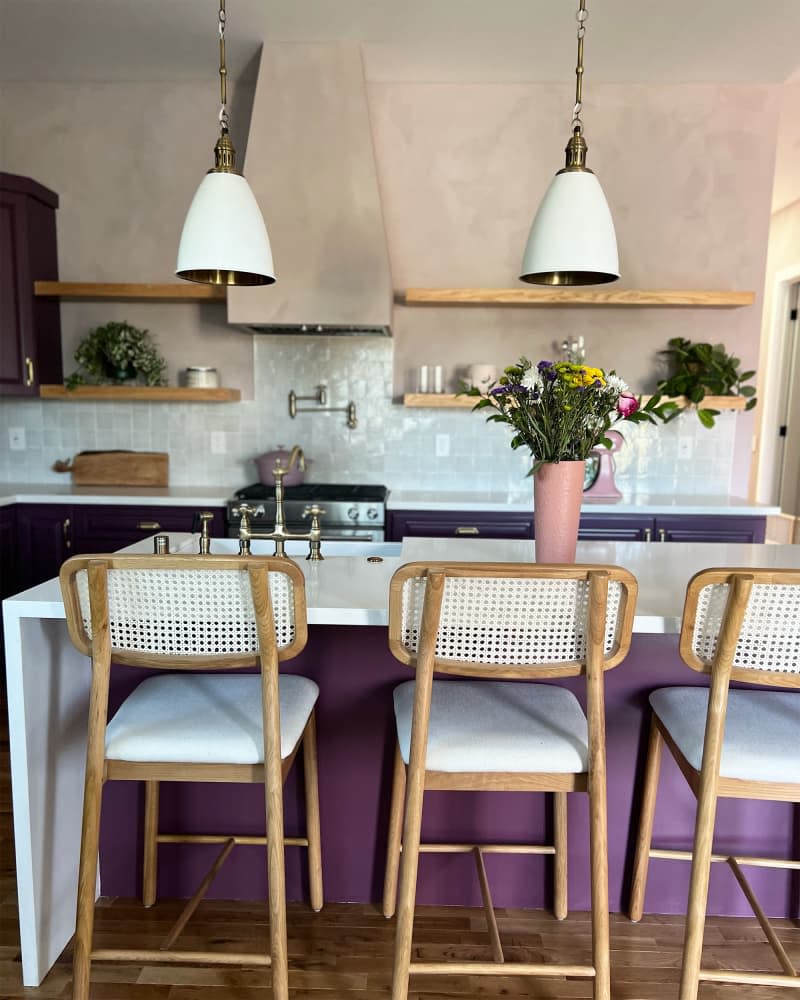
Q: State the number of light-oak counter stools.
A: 3